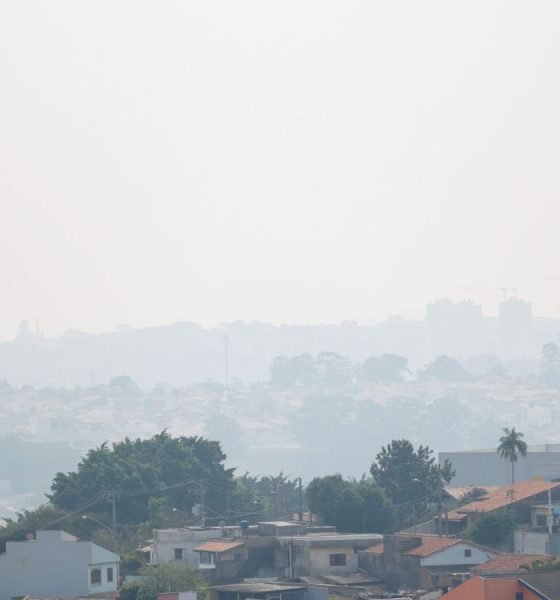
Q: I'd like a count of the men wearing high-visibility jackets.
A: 0